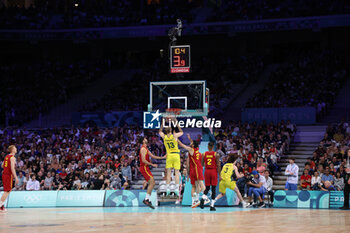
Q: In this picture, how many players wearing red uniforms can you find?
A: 4